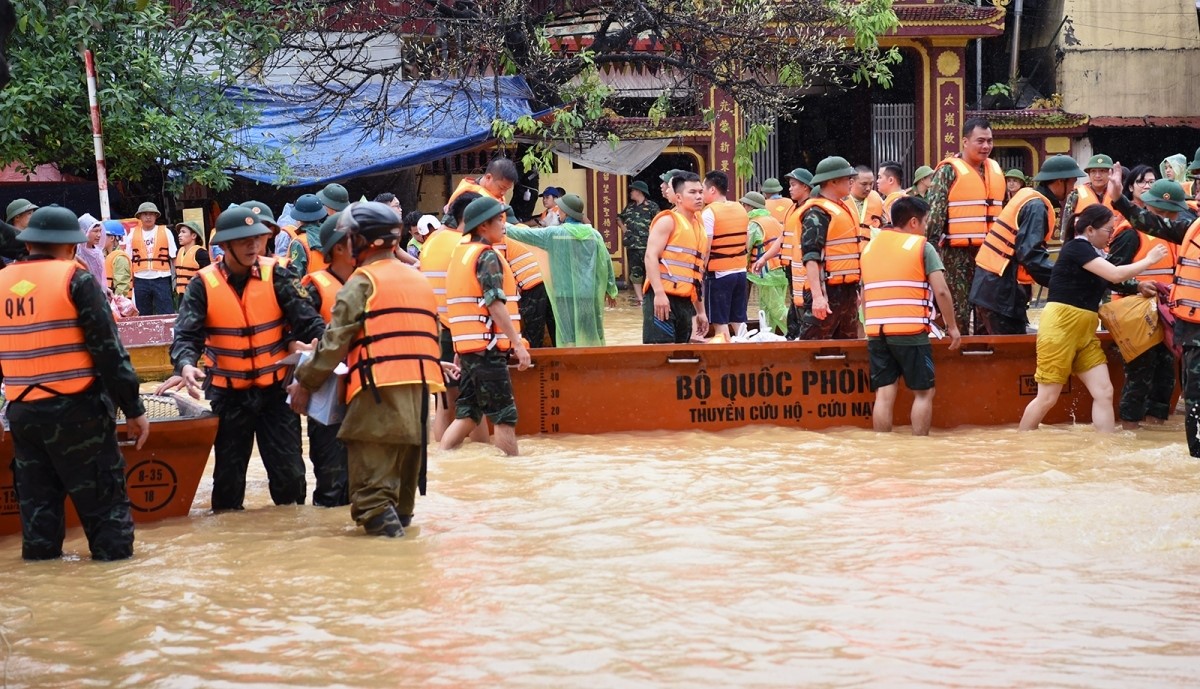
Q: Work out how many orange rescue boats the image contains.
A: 2